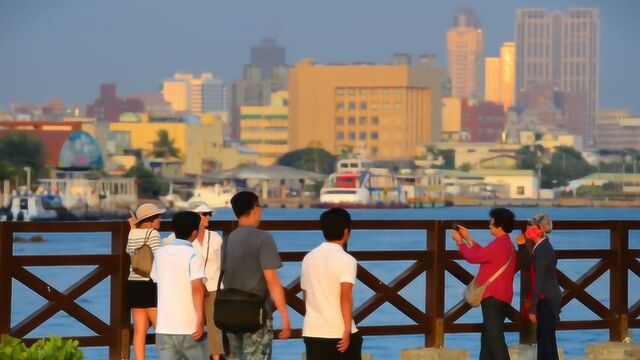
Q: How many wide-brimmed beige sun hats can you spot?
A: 1